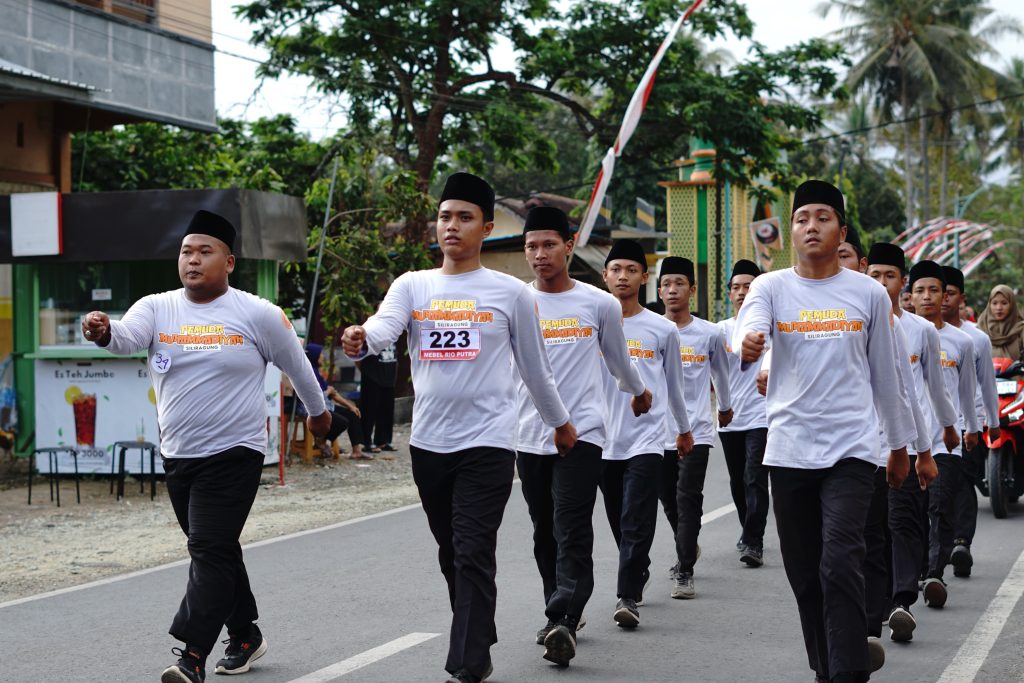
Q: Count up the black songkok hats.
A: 11